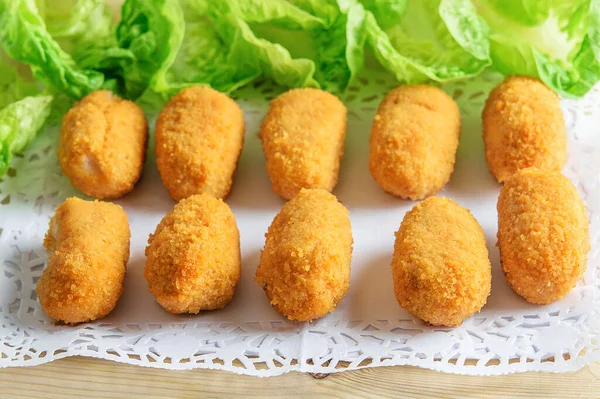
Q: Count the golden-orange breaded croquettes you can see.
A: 10